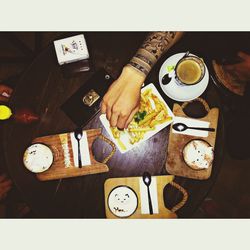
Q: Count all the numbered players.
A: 0